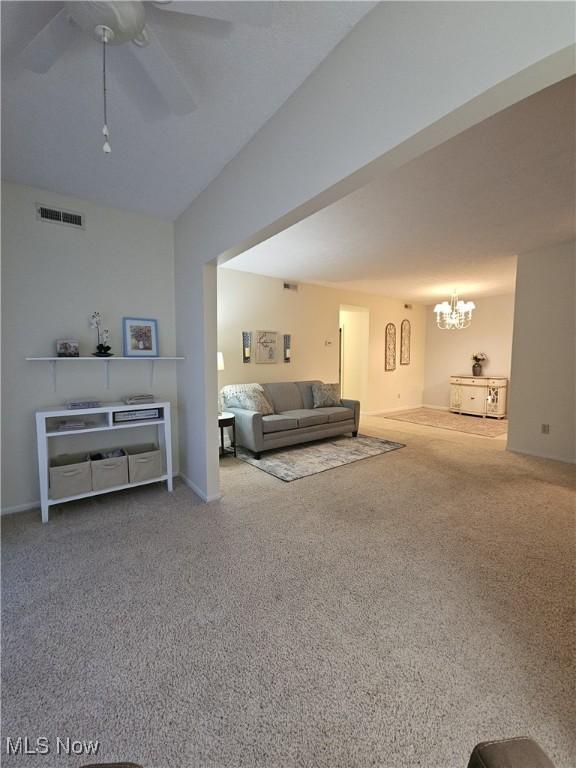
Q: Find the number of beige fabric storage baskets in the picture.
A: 3